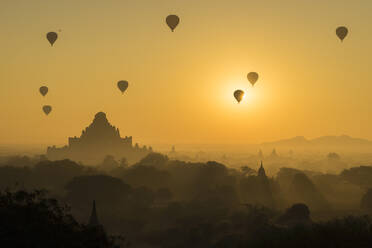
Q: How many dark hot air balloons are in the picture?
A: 8